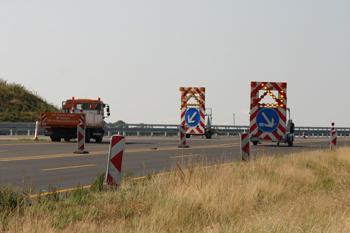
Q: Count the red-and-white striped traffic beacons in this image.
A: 5